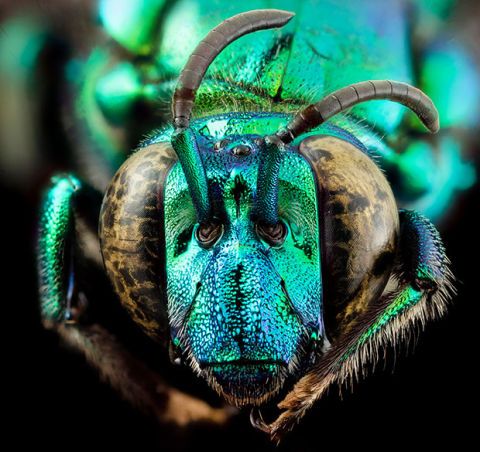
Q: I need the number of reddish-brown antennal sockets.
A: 2